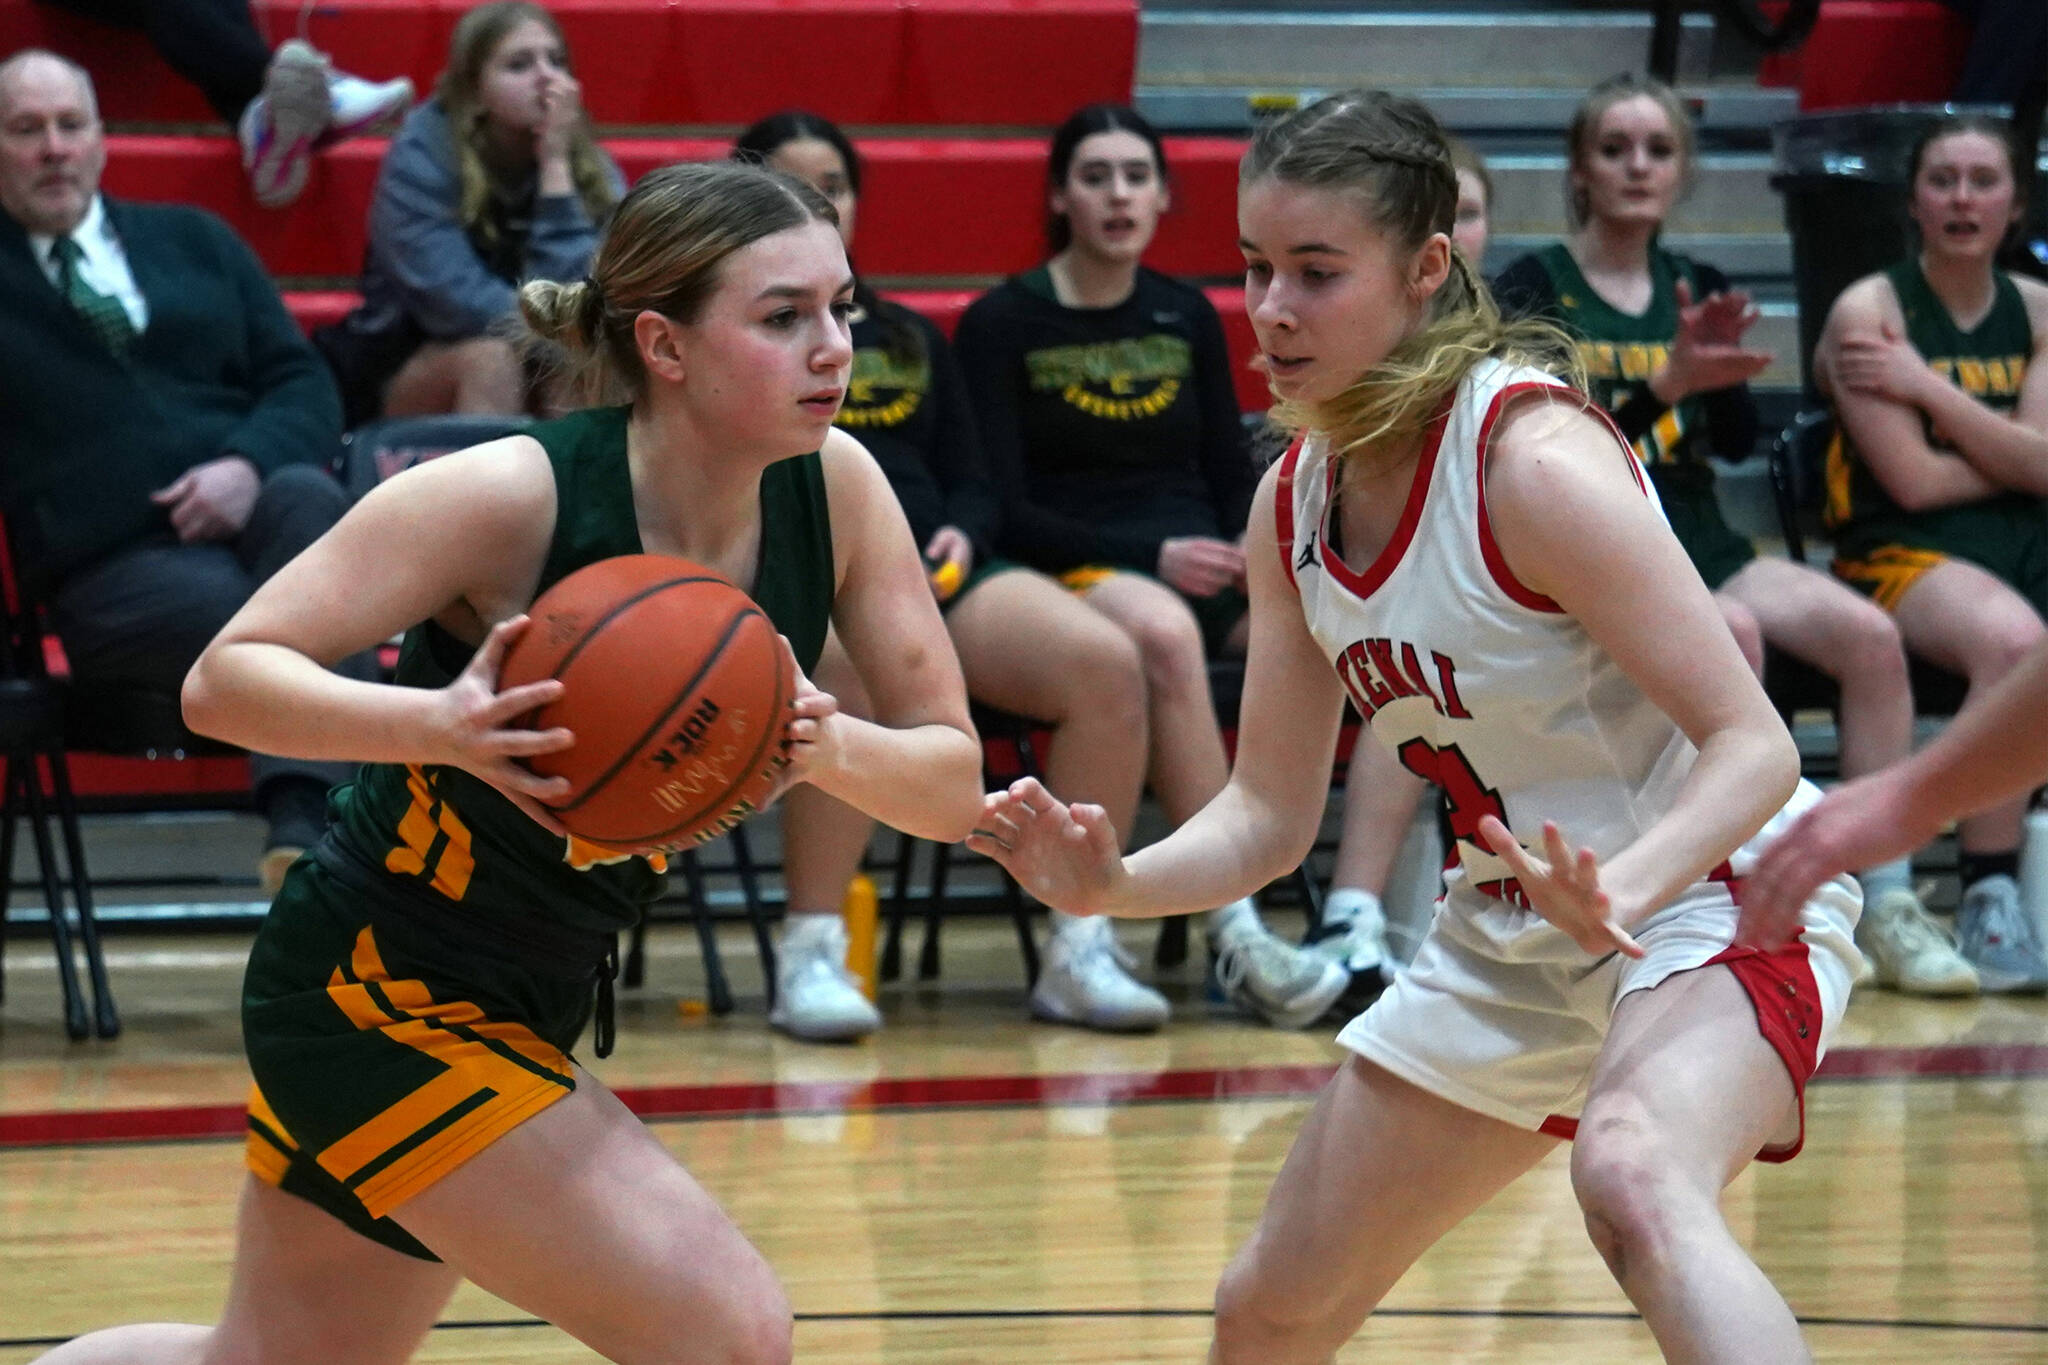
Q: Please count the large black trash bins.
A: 1